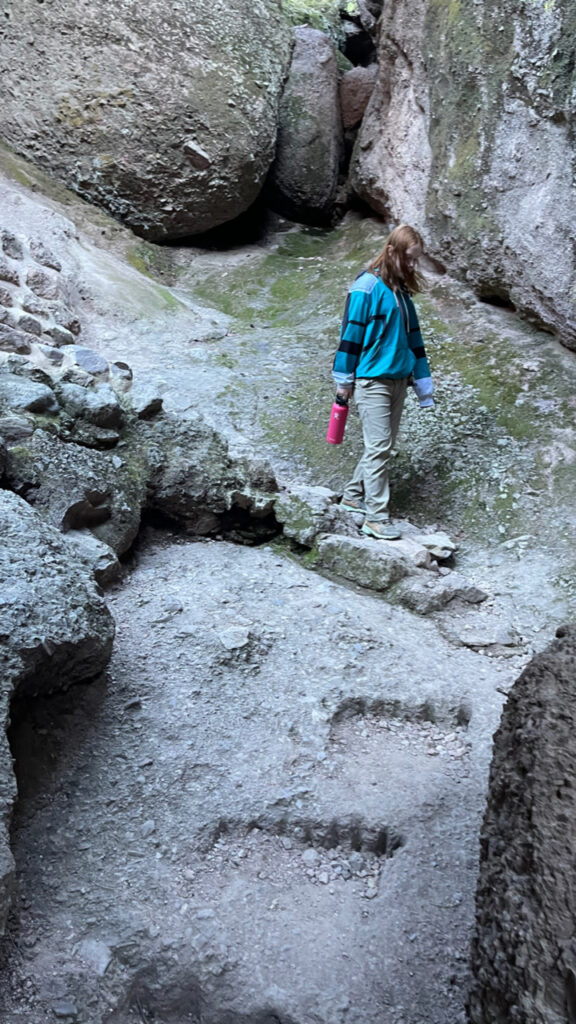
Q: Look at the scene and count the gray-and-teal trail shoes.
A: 2